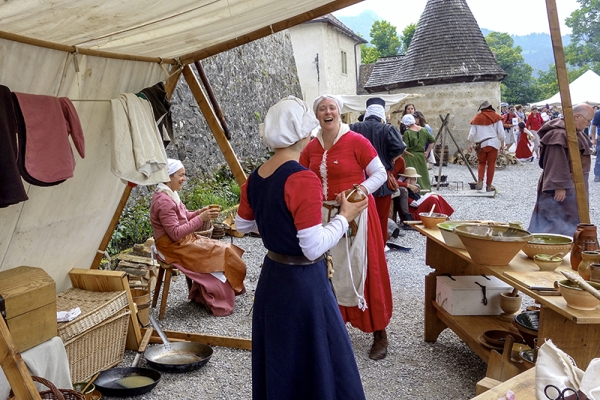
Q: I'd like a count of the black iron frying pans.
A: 2